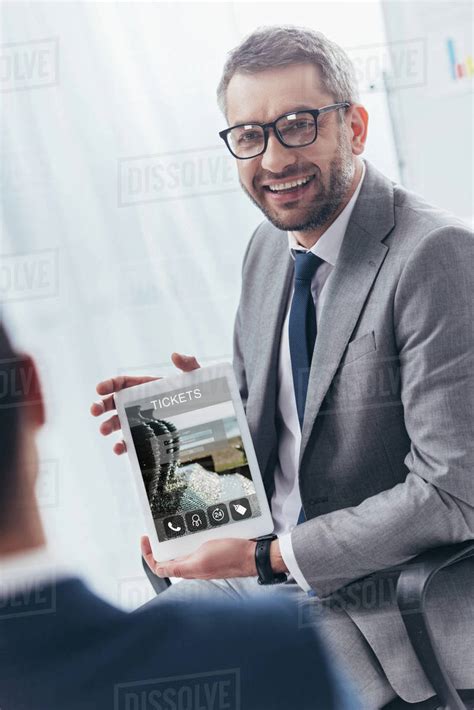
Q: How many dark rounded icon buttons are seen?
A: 4